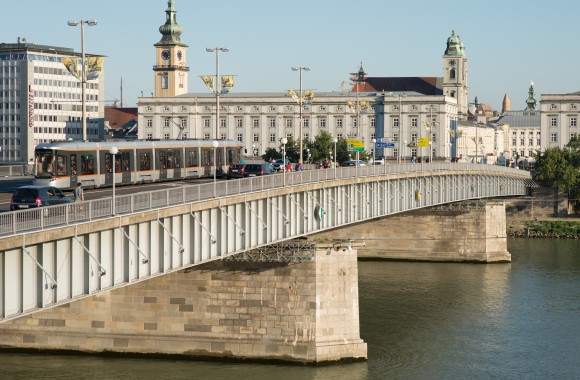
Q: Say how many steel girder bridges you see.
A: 1